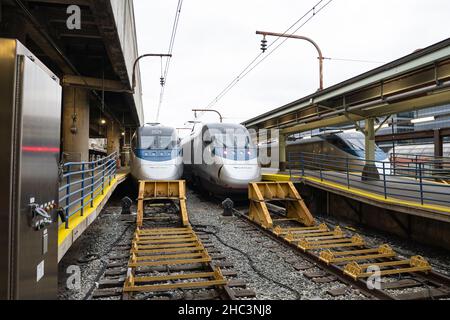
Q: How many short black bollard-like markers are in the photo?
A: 2